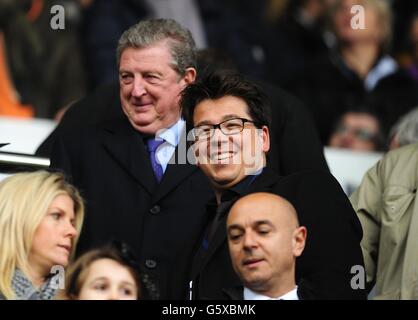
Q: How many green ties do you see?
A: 0